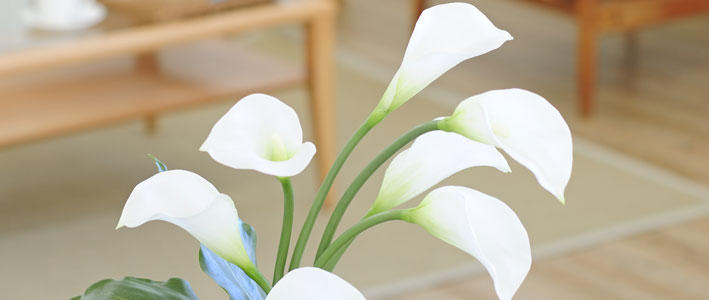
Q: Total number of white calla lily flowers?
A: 7